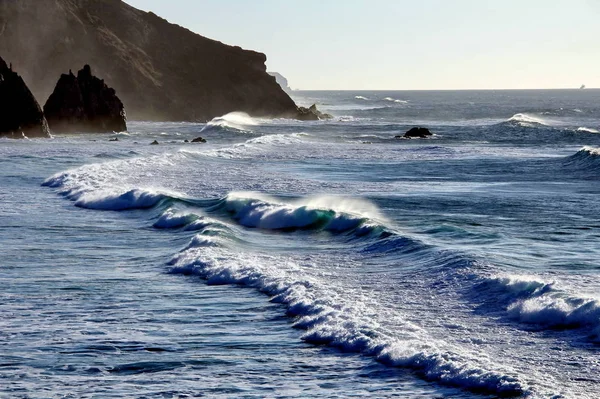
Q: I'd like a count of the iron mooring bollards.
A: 0